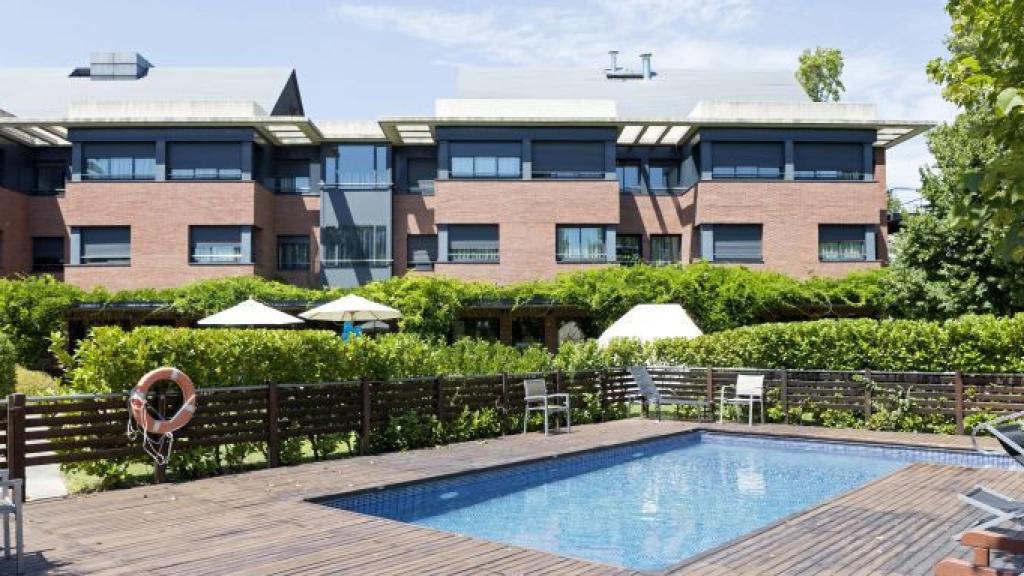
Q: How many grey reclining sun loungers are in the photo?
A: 3